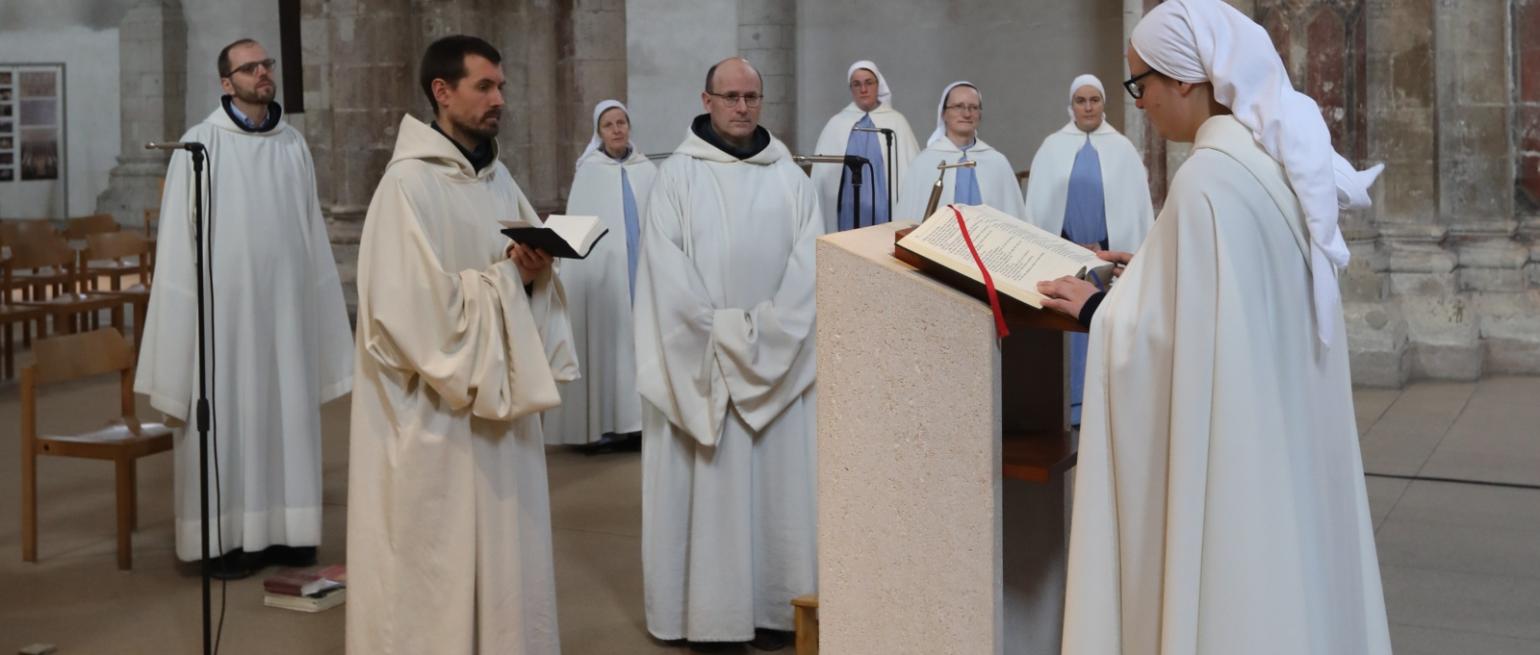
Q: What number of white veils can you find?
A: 5